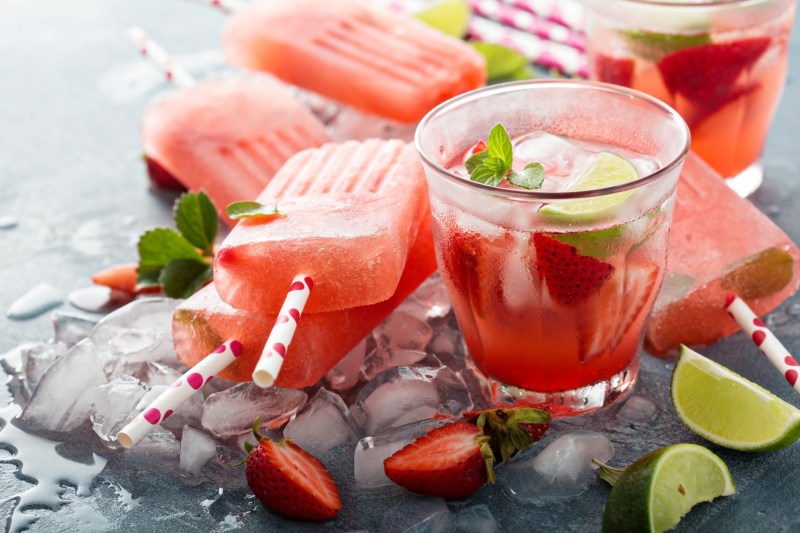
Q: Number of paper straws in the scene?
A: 8